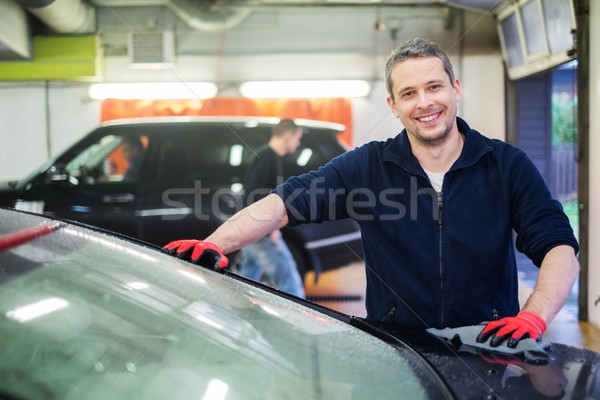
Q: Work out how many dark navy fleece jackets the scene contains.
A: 1